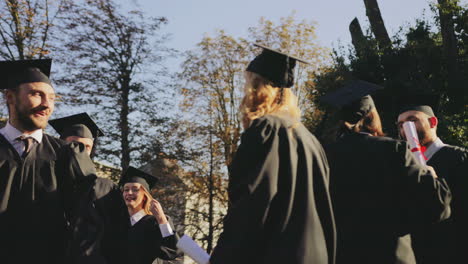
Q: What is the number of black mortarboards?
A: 6